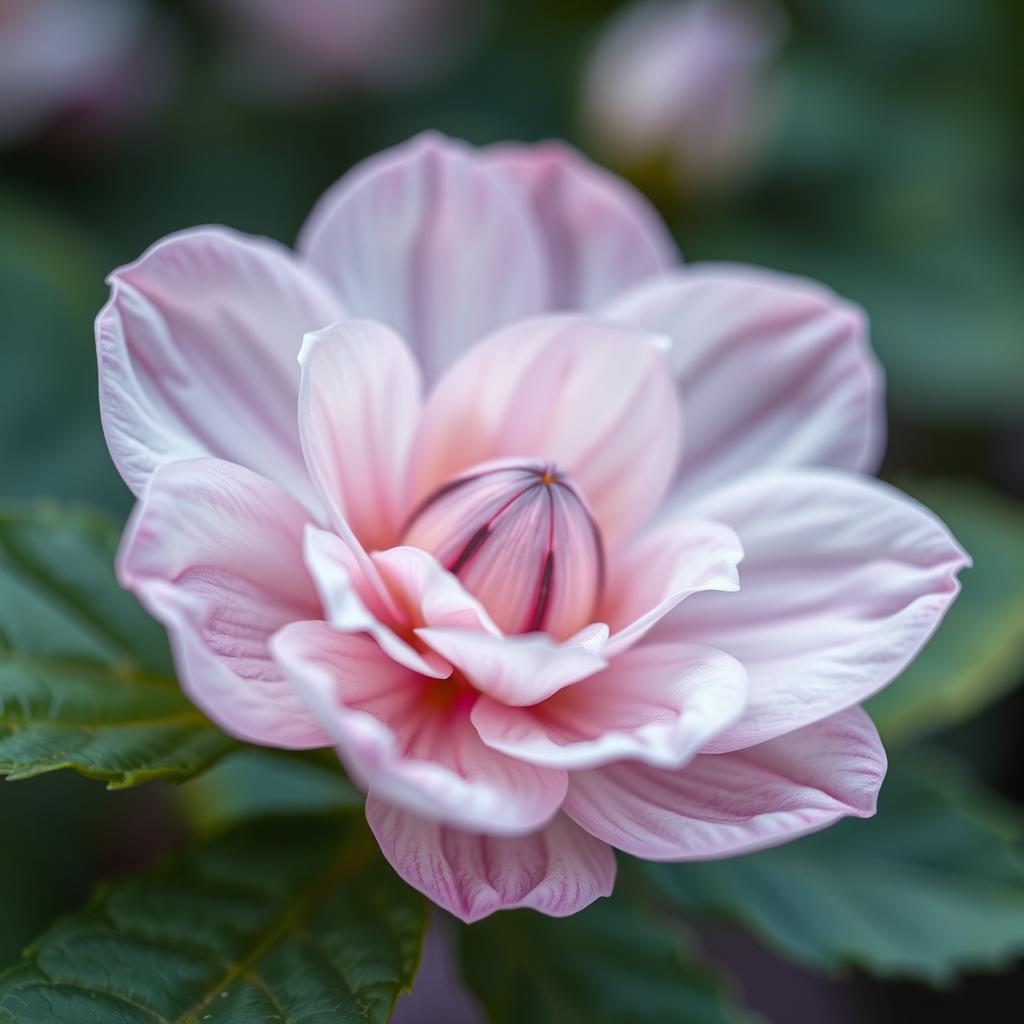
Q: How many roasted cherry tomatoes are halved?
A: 0